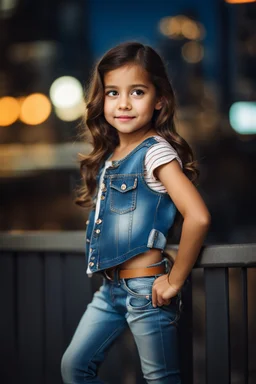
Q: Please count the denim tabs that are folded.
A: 1